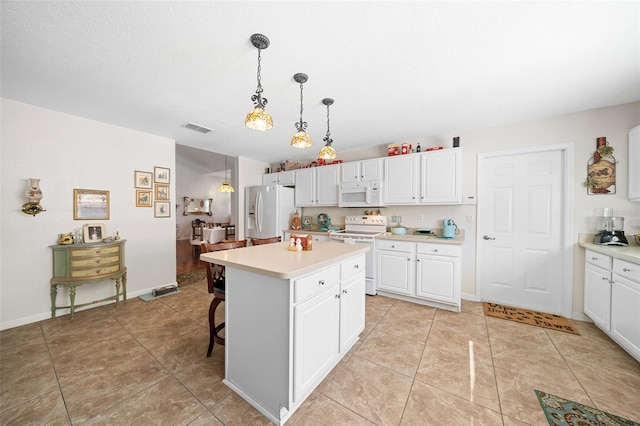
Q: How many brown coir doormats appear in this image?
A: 1